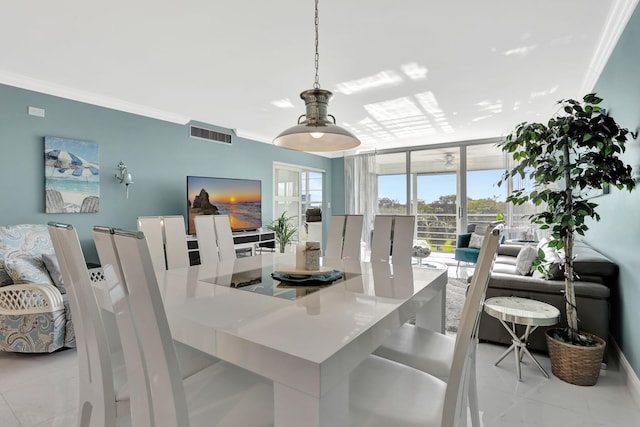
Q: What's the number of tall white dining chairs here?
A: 8